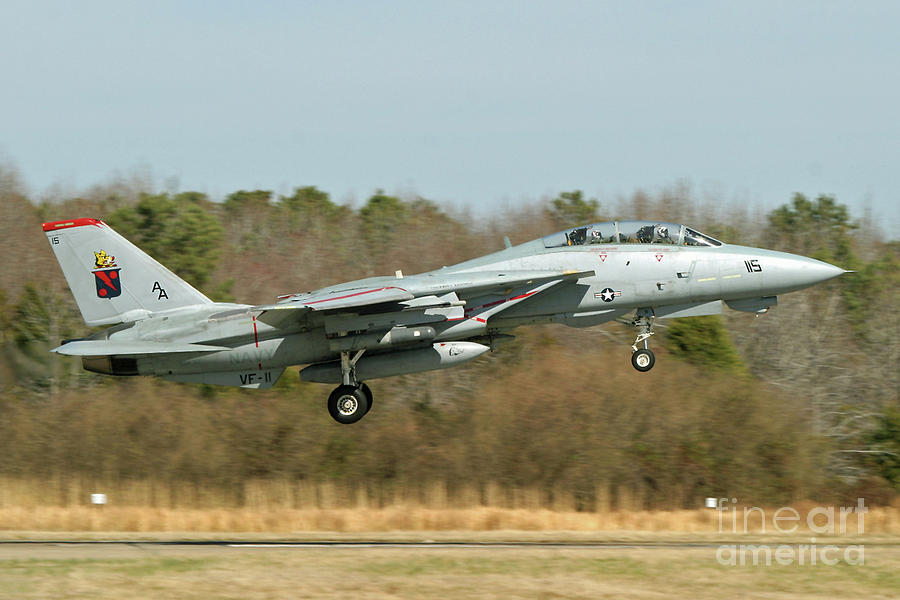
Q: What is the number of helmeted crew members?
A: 2